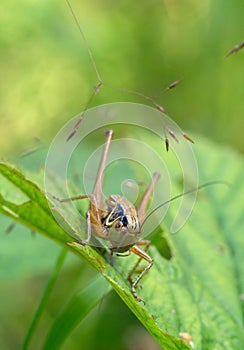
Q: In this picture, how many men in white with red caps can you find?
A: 0